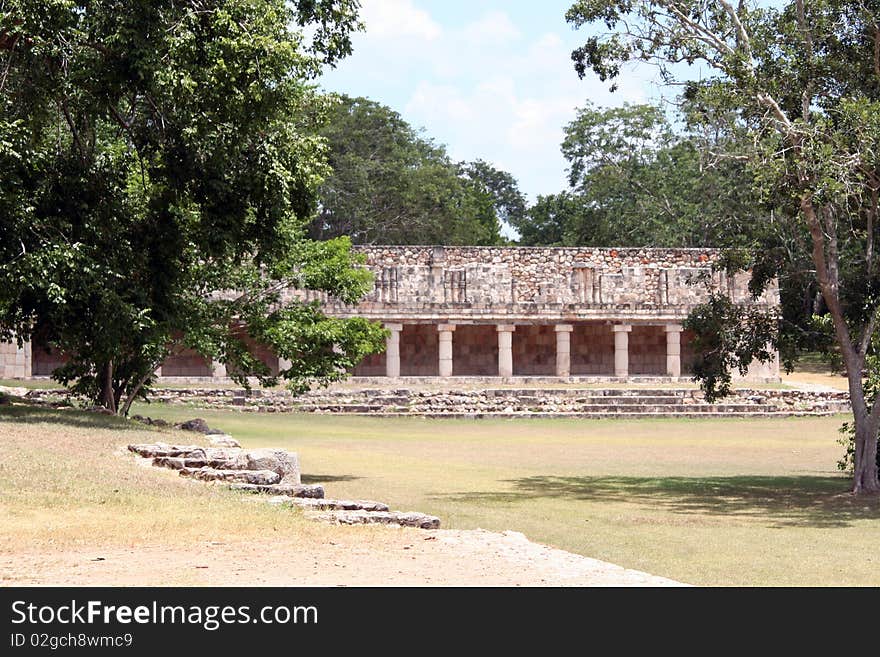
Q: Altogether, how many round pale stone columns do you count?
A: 6